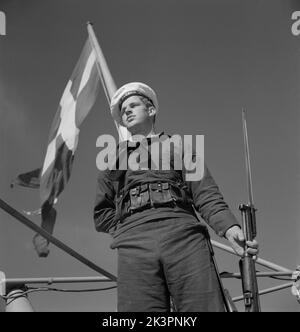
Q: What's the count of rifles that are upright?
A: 1